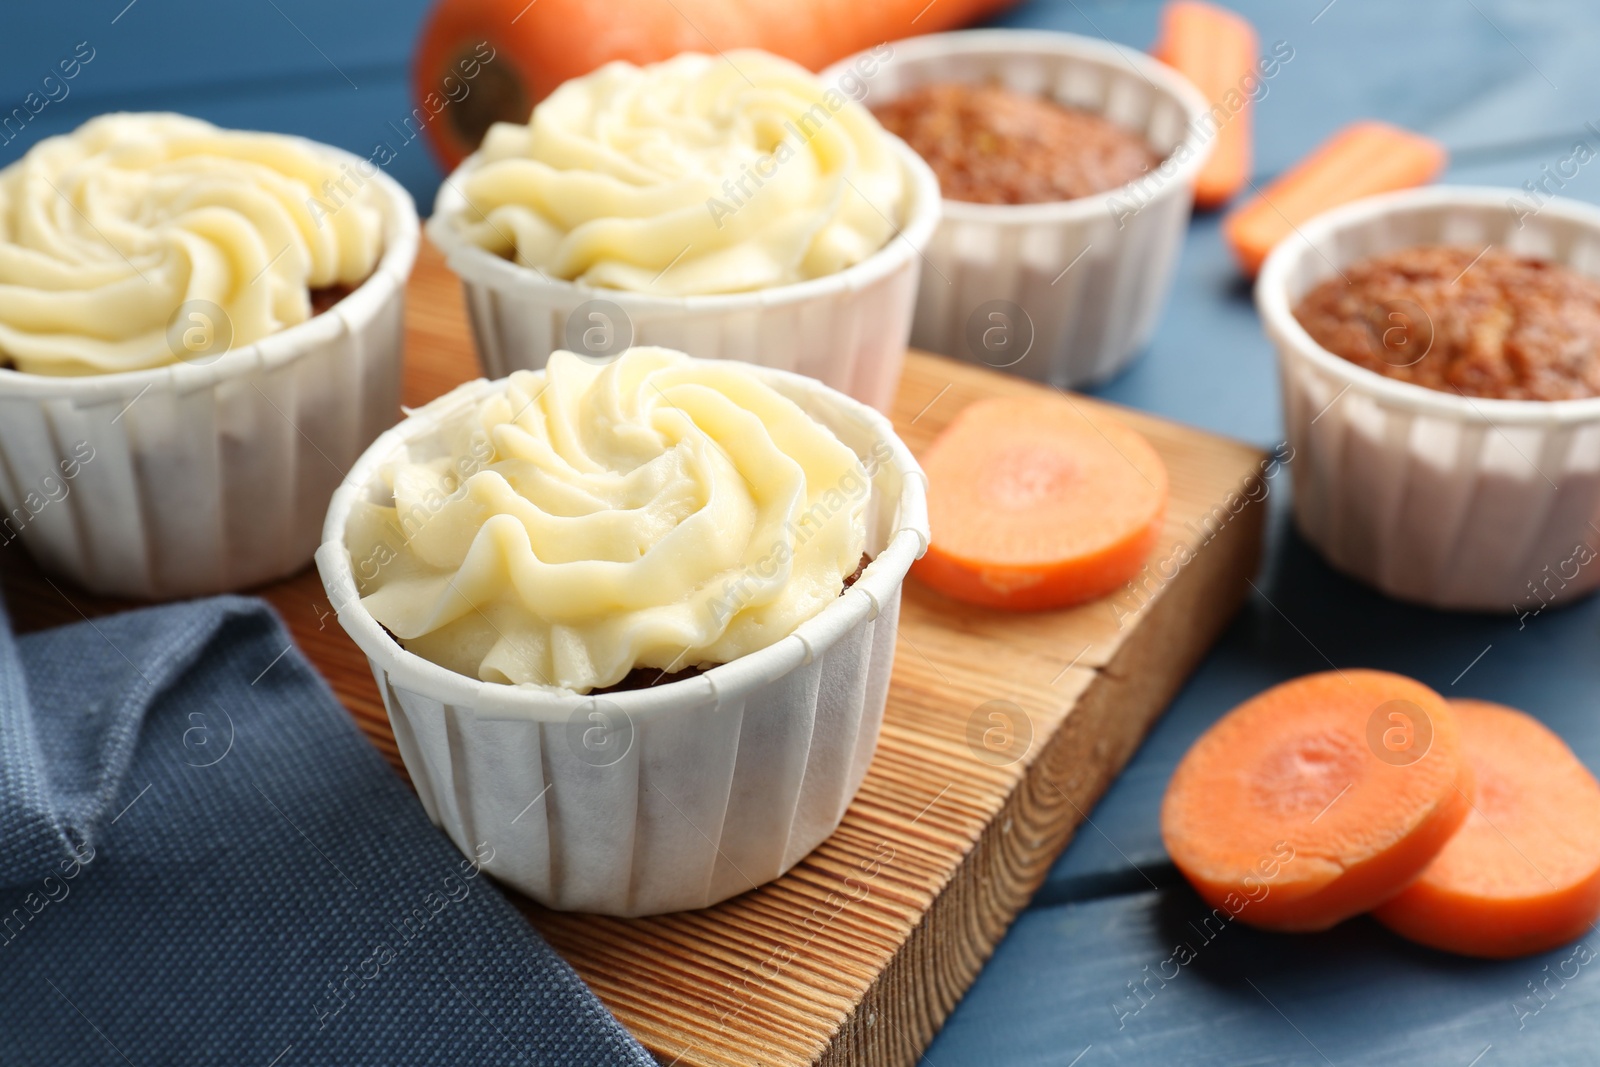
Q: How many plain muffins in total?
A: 2